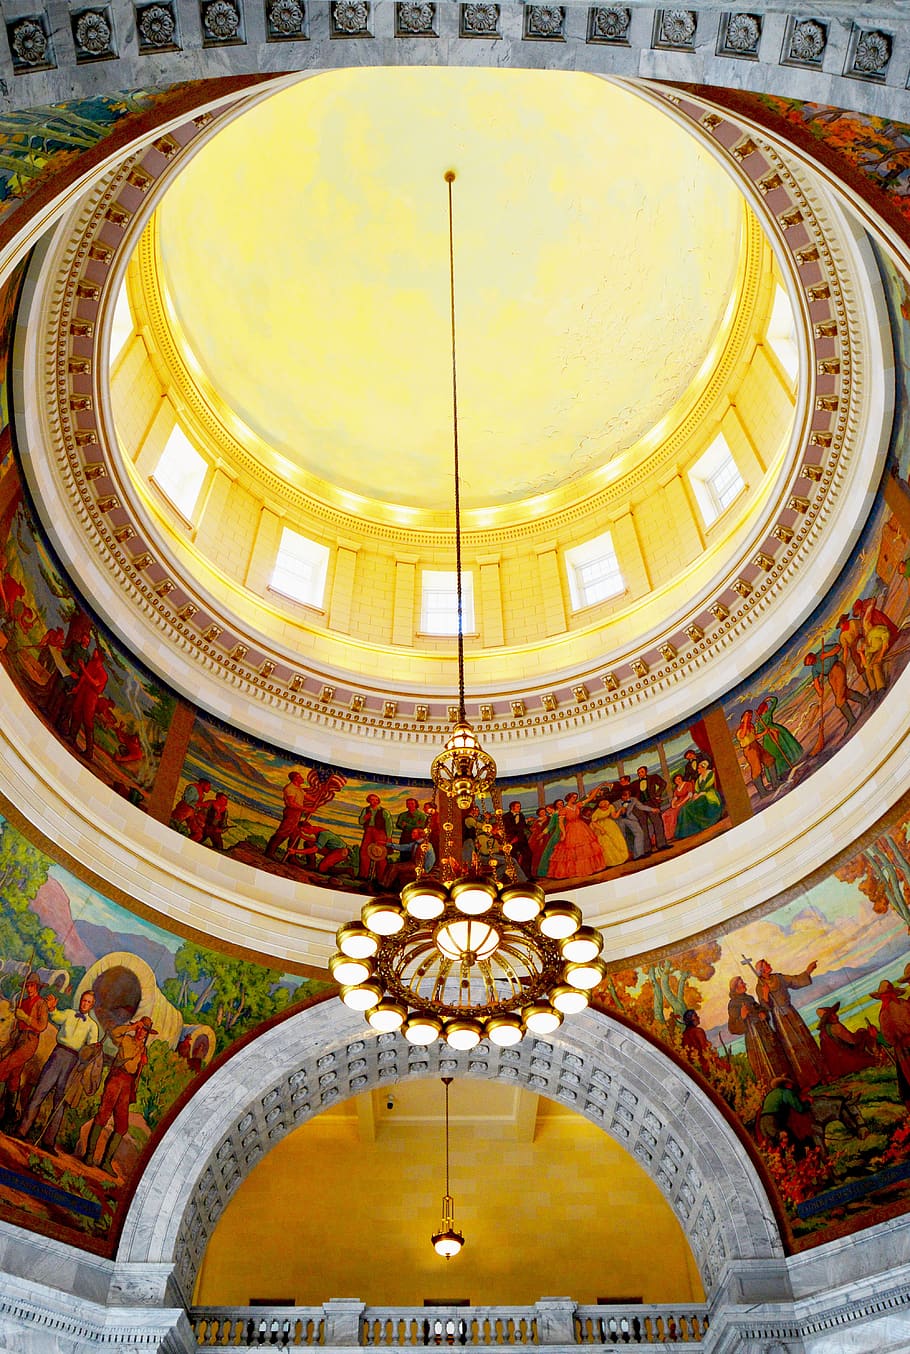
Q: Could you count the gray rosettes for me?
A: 14